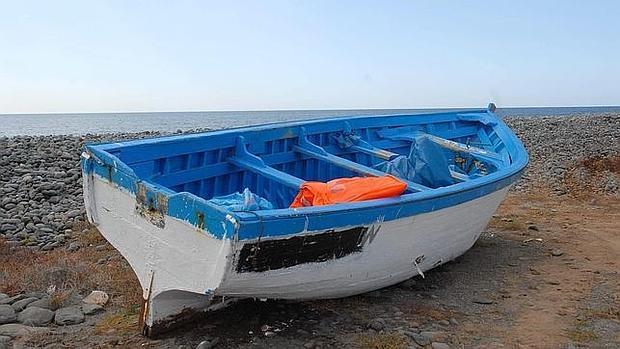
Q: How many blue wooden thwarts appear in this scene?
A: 4